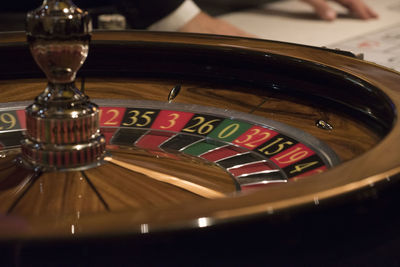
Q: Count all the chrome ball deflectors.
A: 2